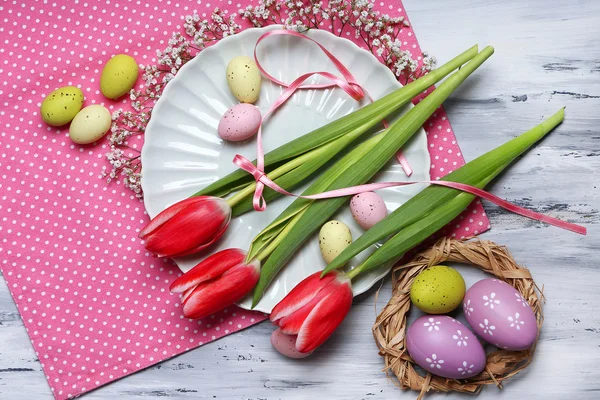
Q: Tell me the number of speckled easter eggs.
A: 9